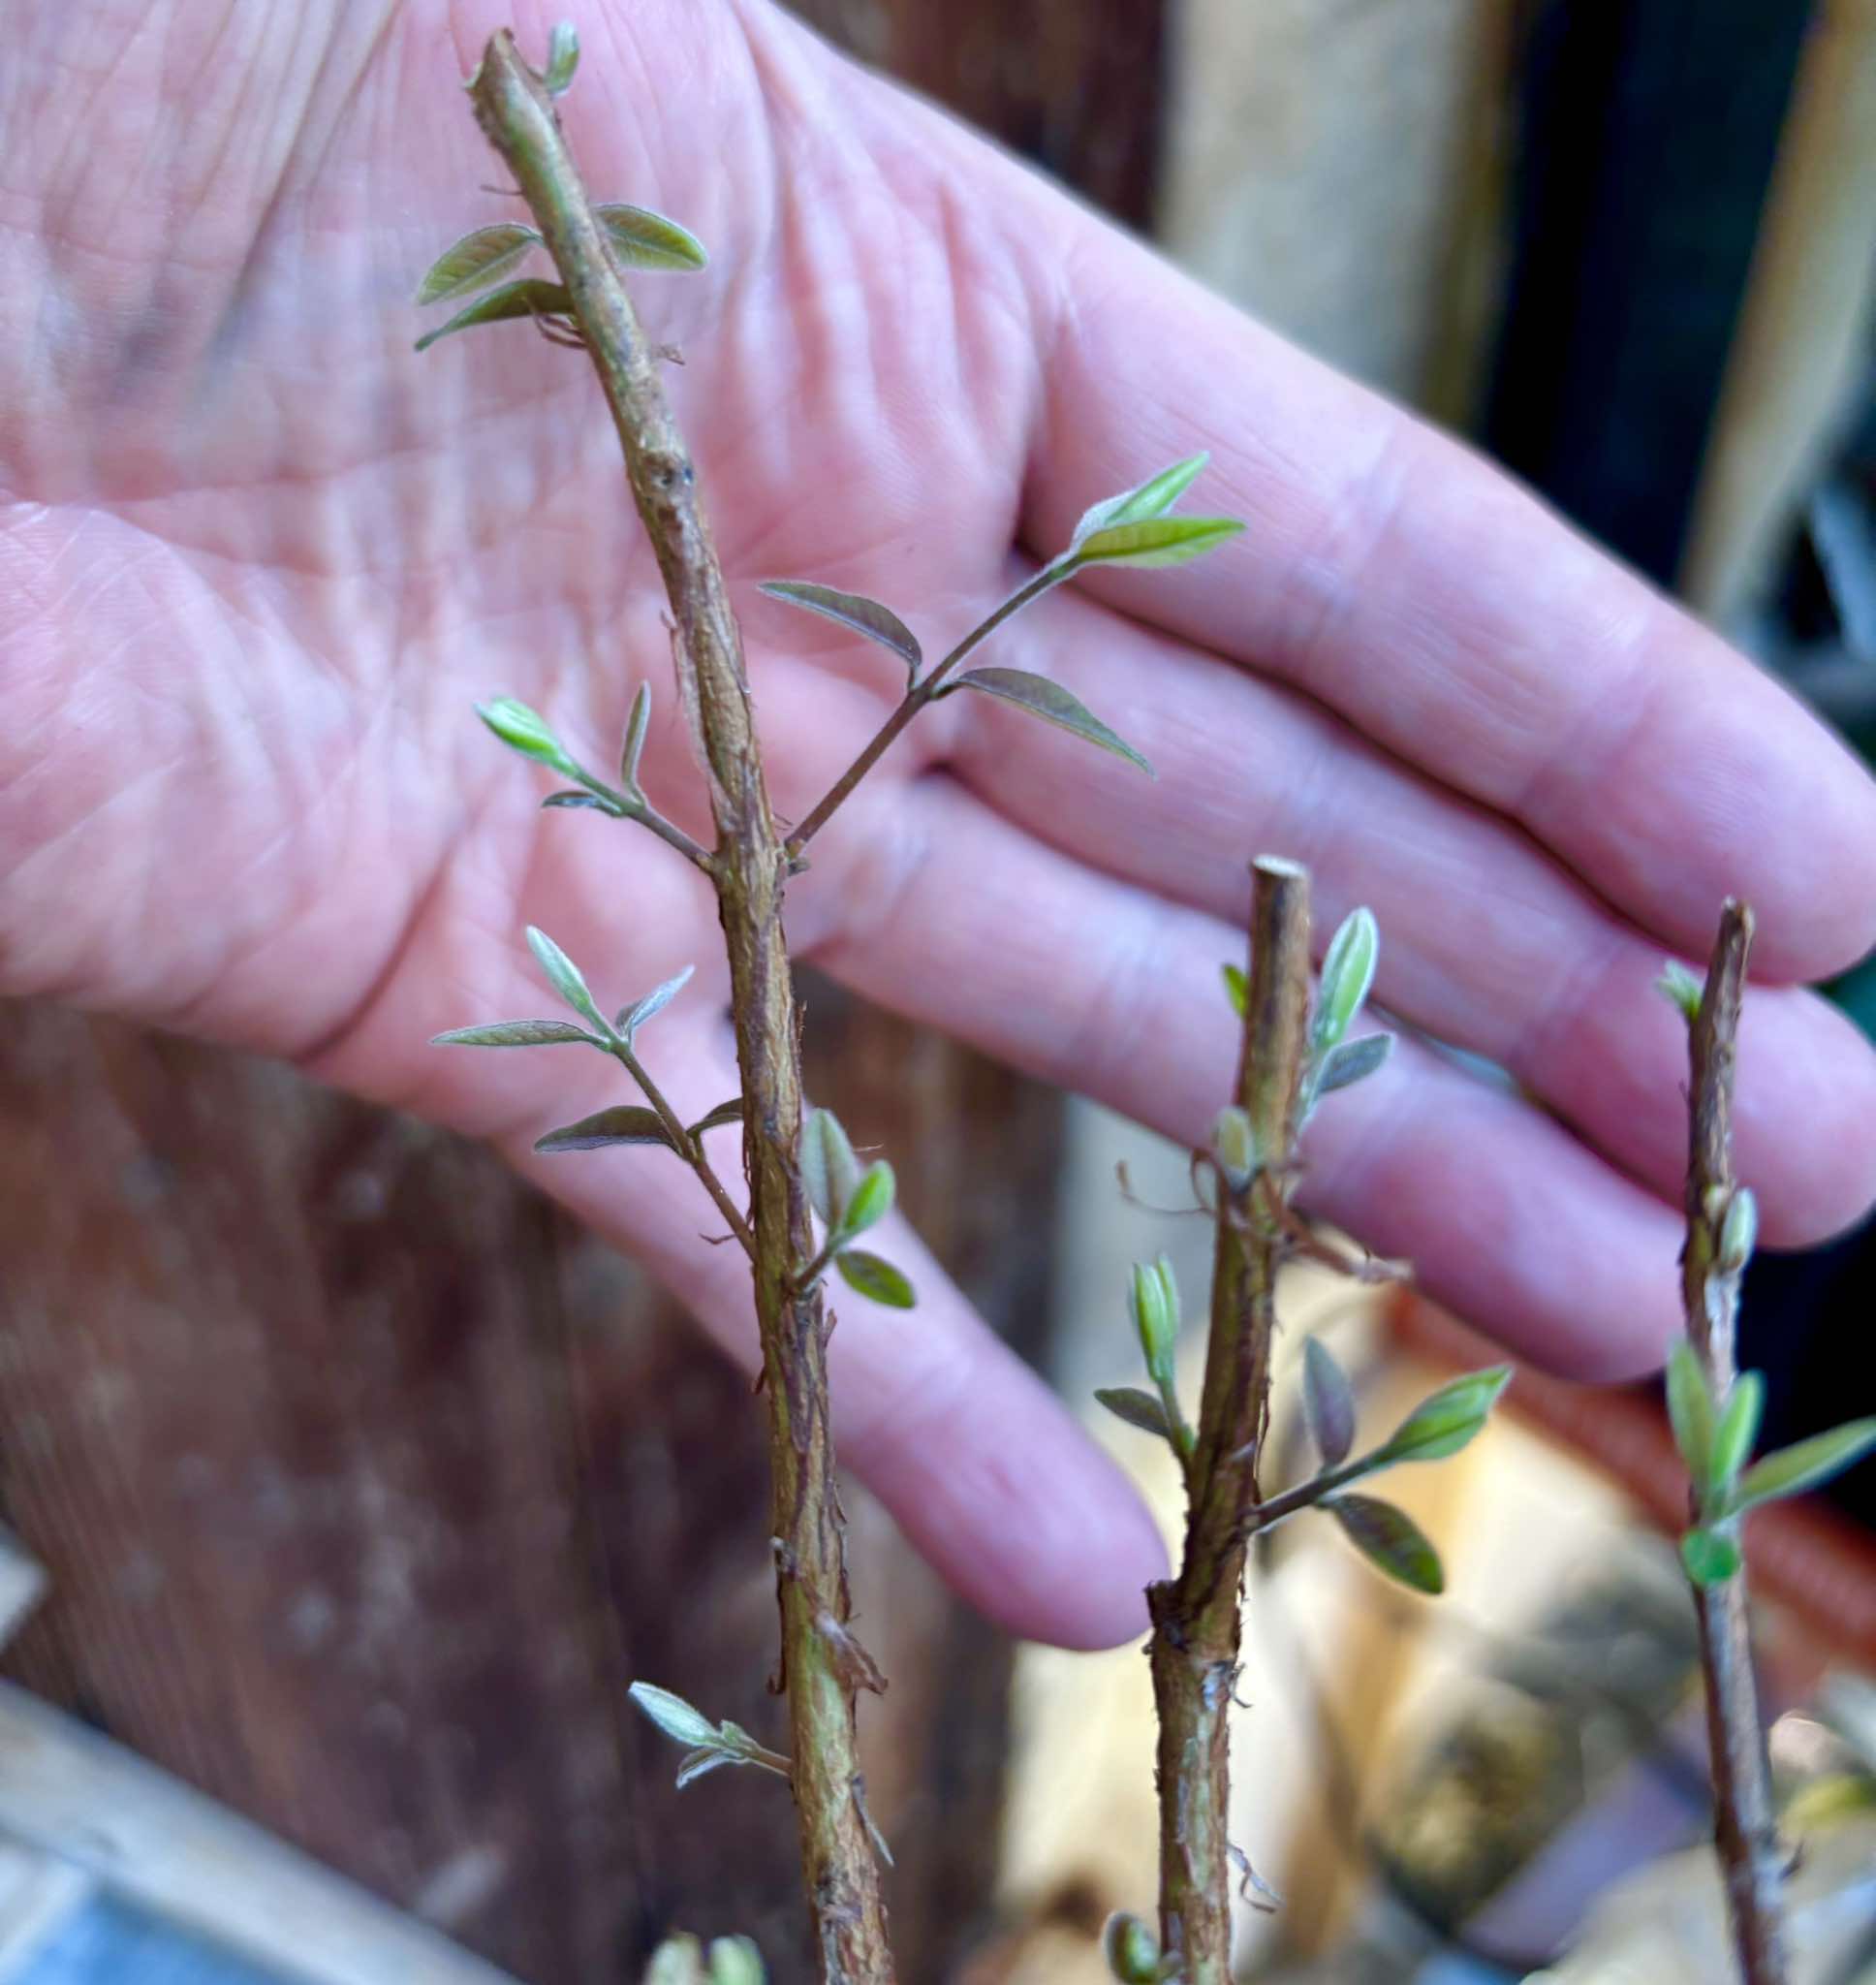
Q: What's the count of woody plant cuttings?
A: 3